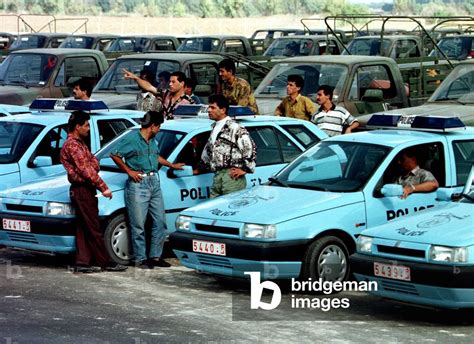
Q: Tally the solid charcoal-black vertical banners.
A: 0